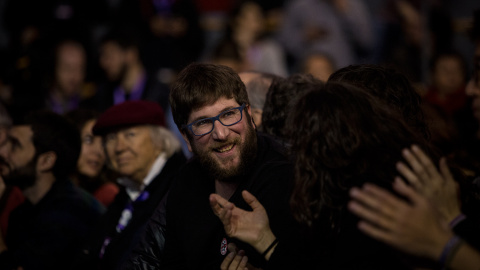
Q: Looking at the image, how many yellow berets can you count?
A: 0